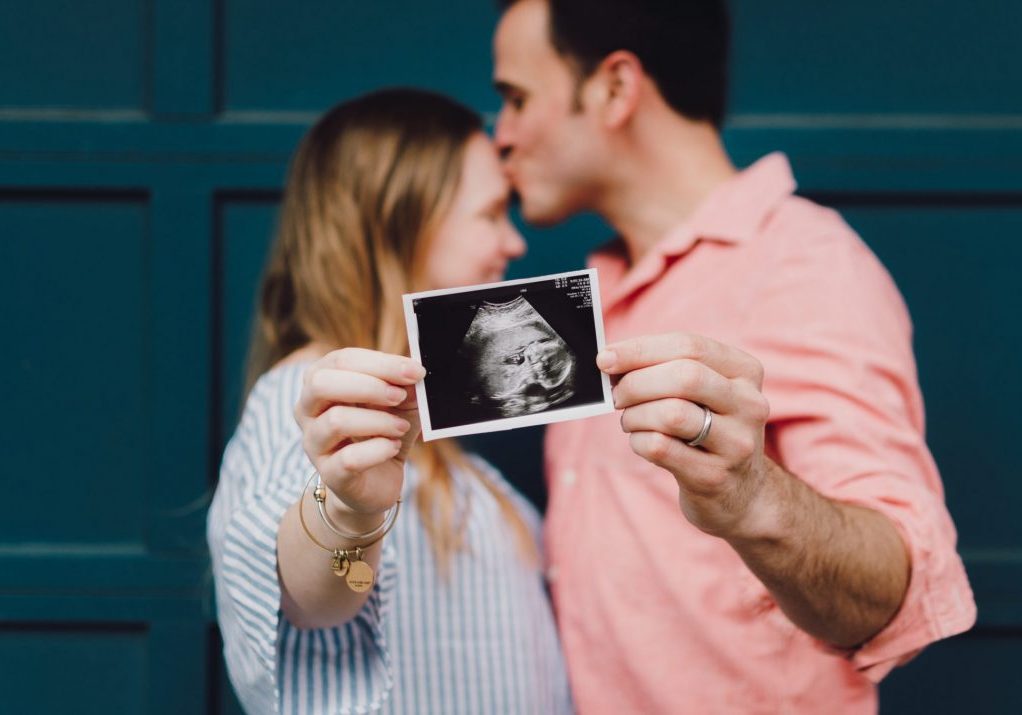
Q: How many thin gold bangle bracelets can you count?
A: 1